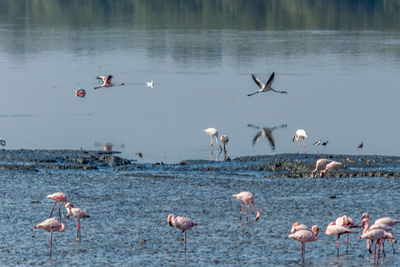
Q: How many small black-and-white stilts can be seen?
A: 3